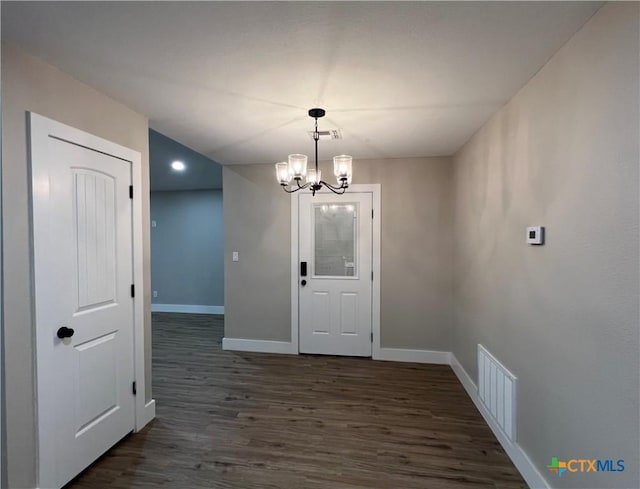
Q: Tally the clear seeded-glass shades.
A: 5